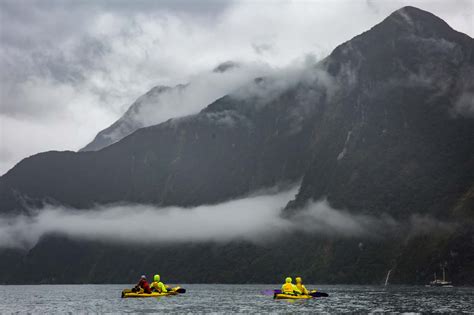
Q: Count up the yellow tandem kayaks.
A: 2